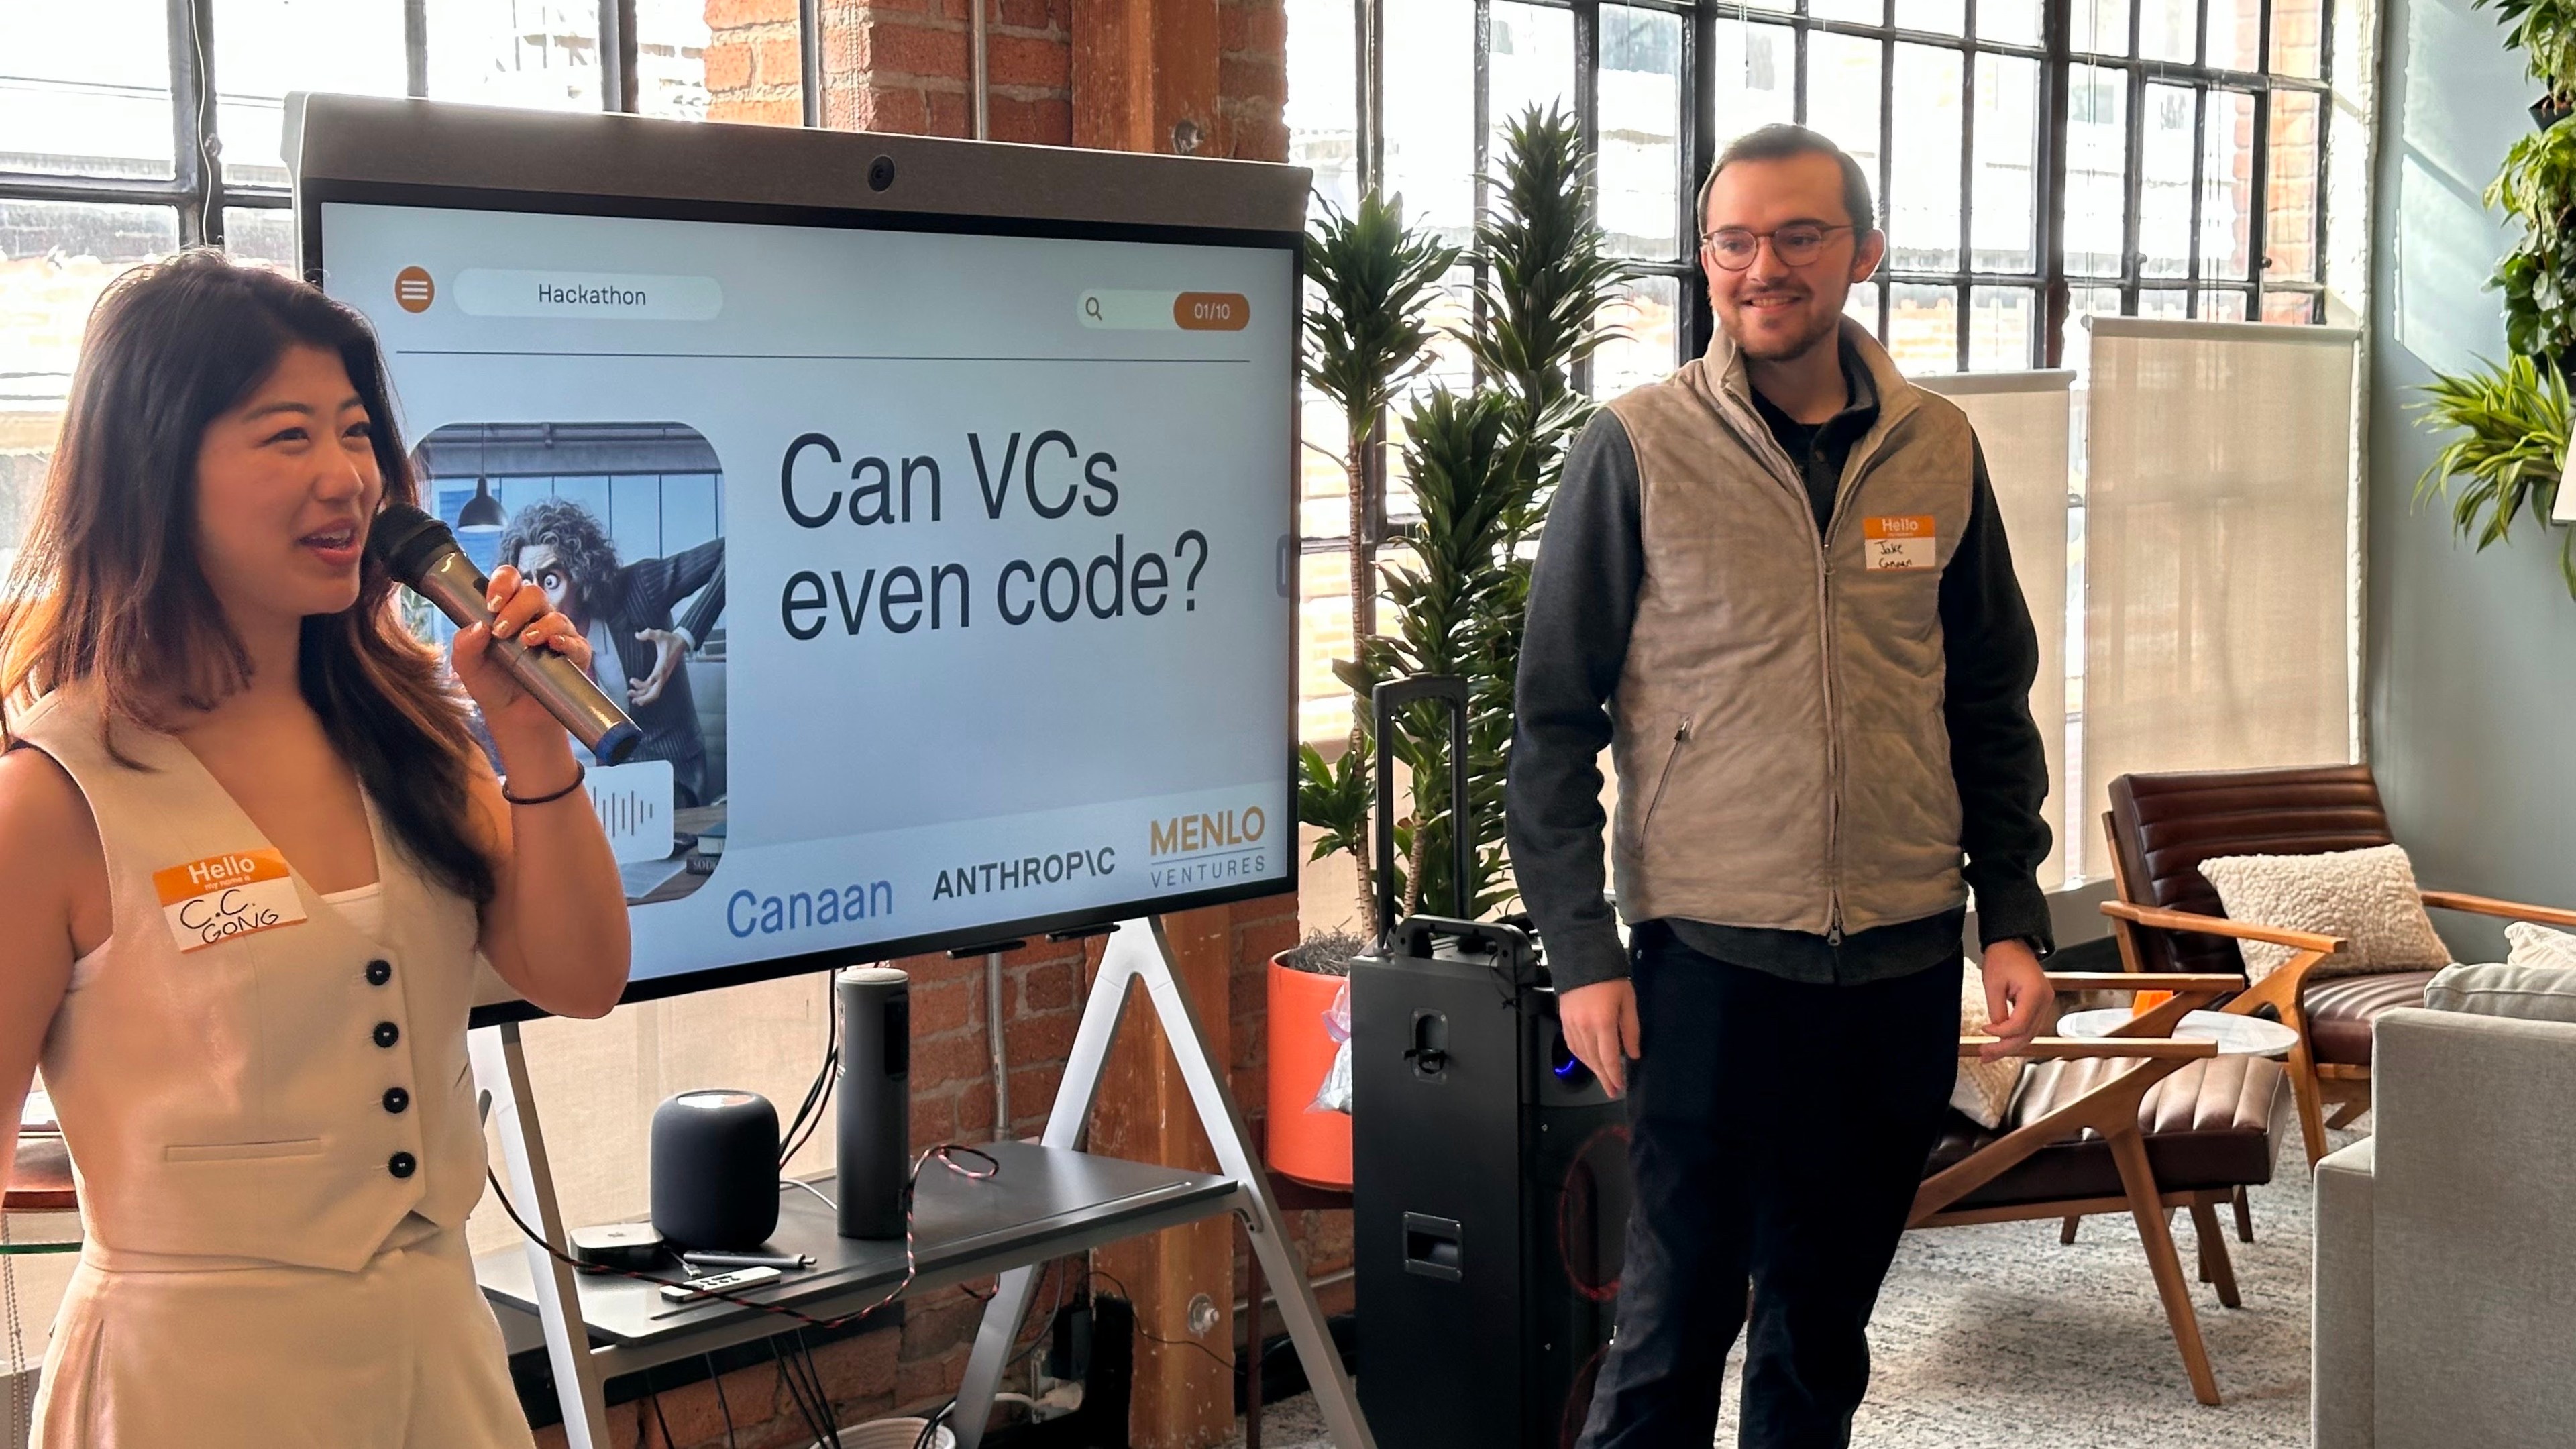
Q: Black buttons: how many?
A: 4